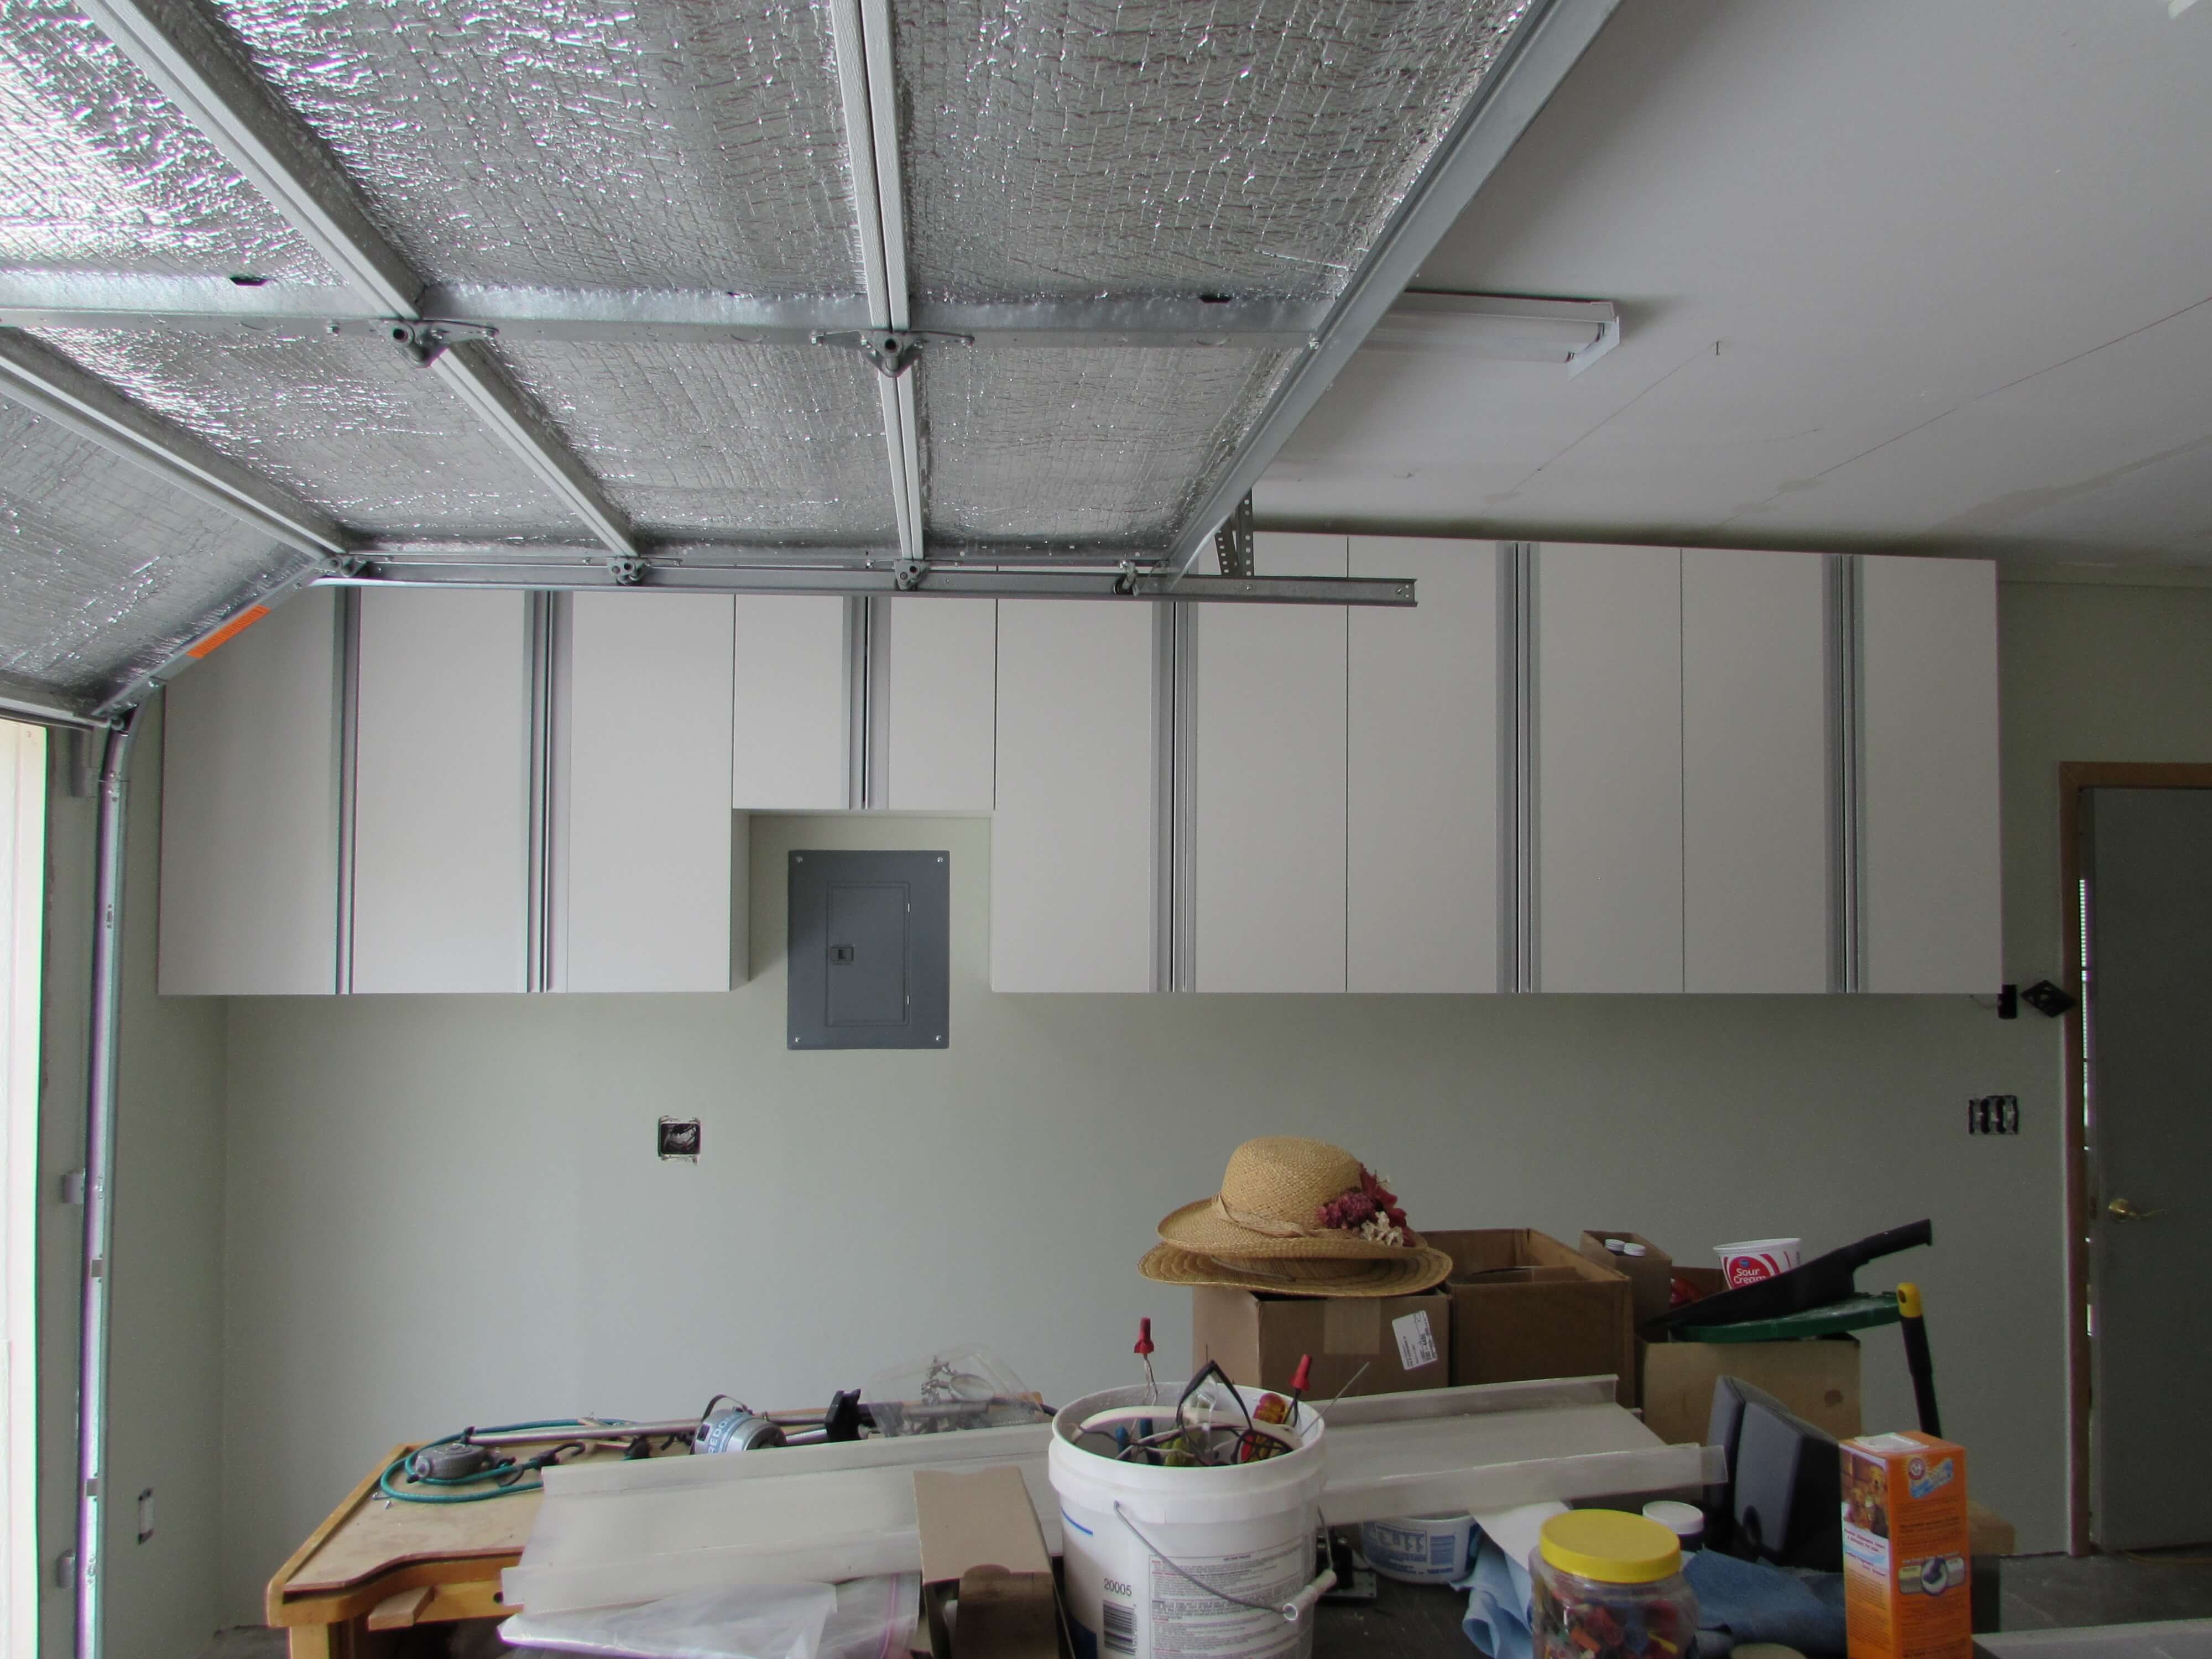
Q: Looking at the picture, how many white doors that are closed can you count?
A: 11